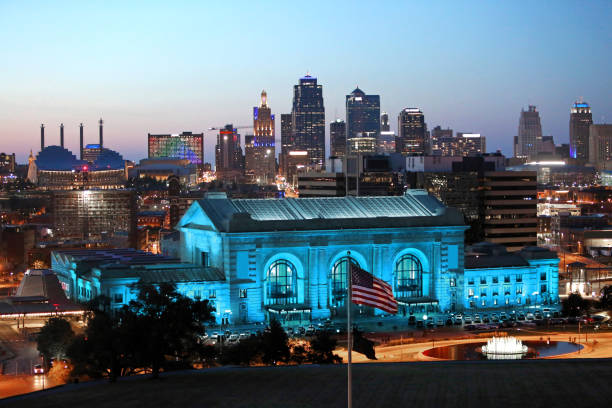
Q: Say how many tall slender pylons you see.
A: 4